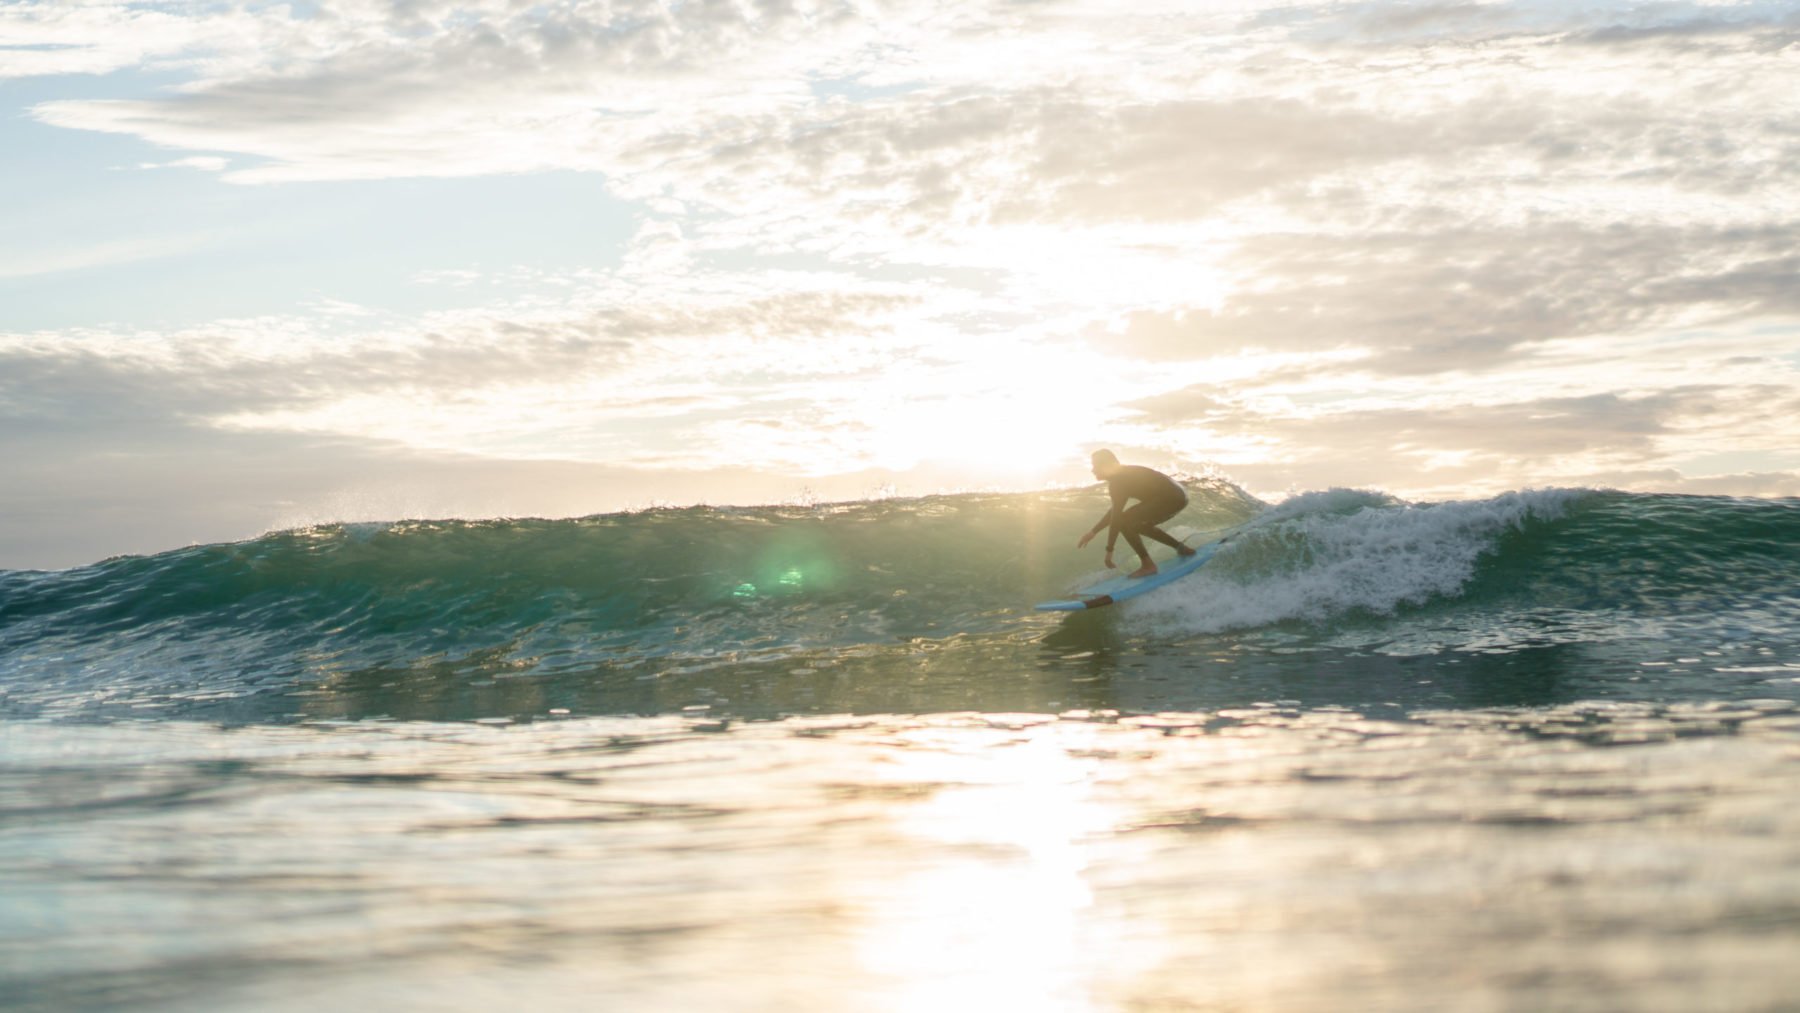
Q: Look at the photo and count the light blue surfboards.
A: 1